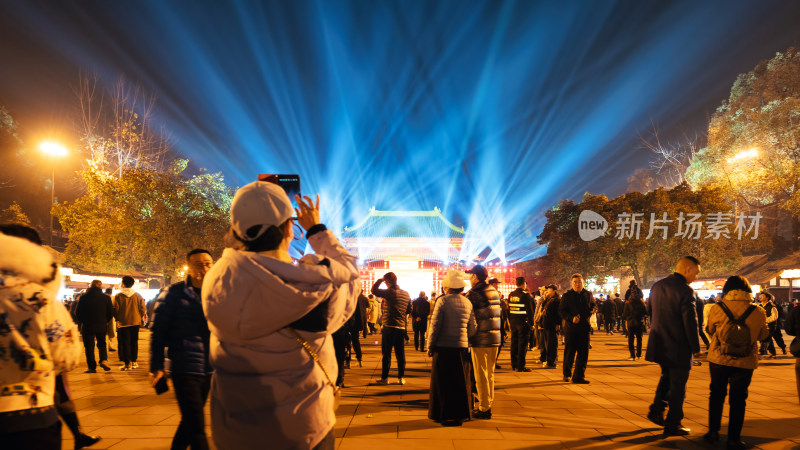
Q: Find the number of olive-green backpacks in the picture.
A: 1